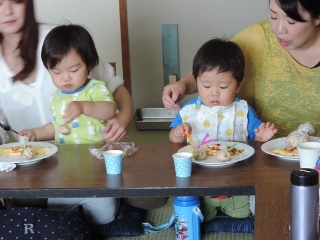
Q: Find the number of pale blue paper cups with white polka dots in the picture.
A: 2